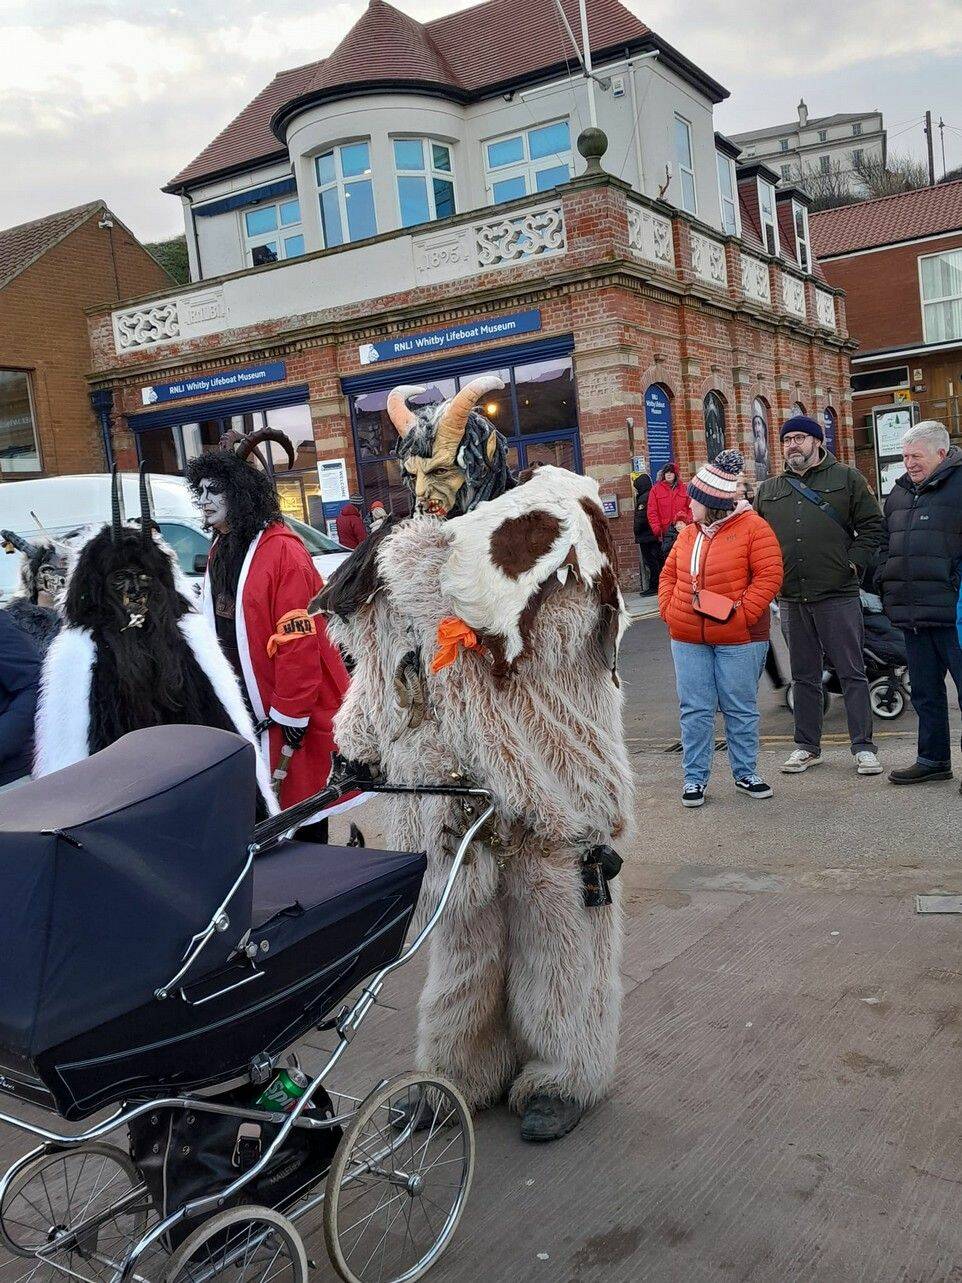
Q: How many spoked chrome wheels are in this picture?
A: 3